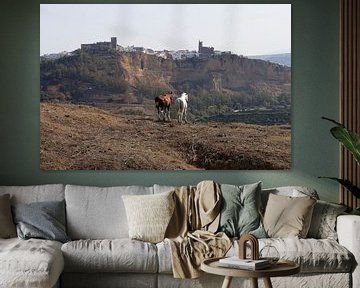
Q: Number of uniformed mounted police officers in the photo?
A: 0